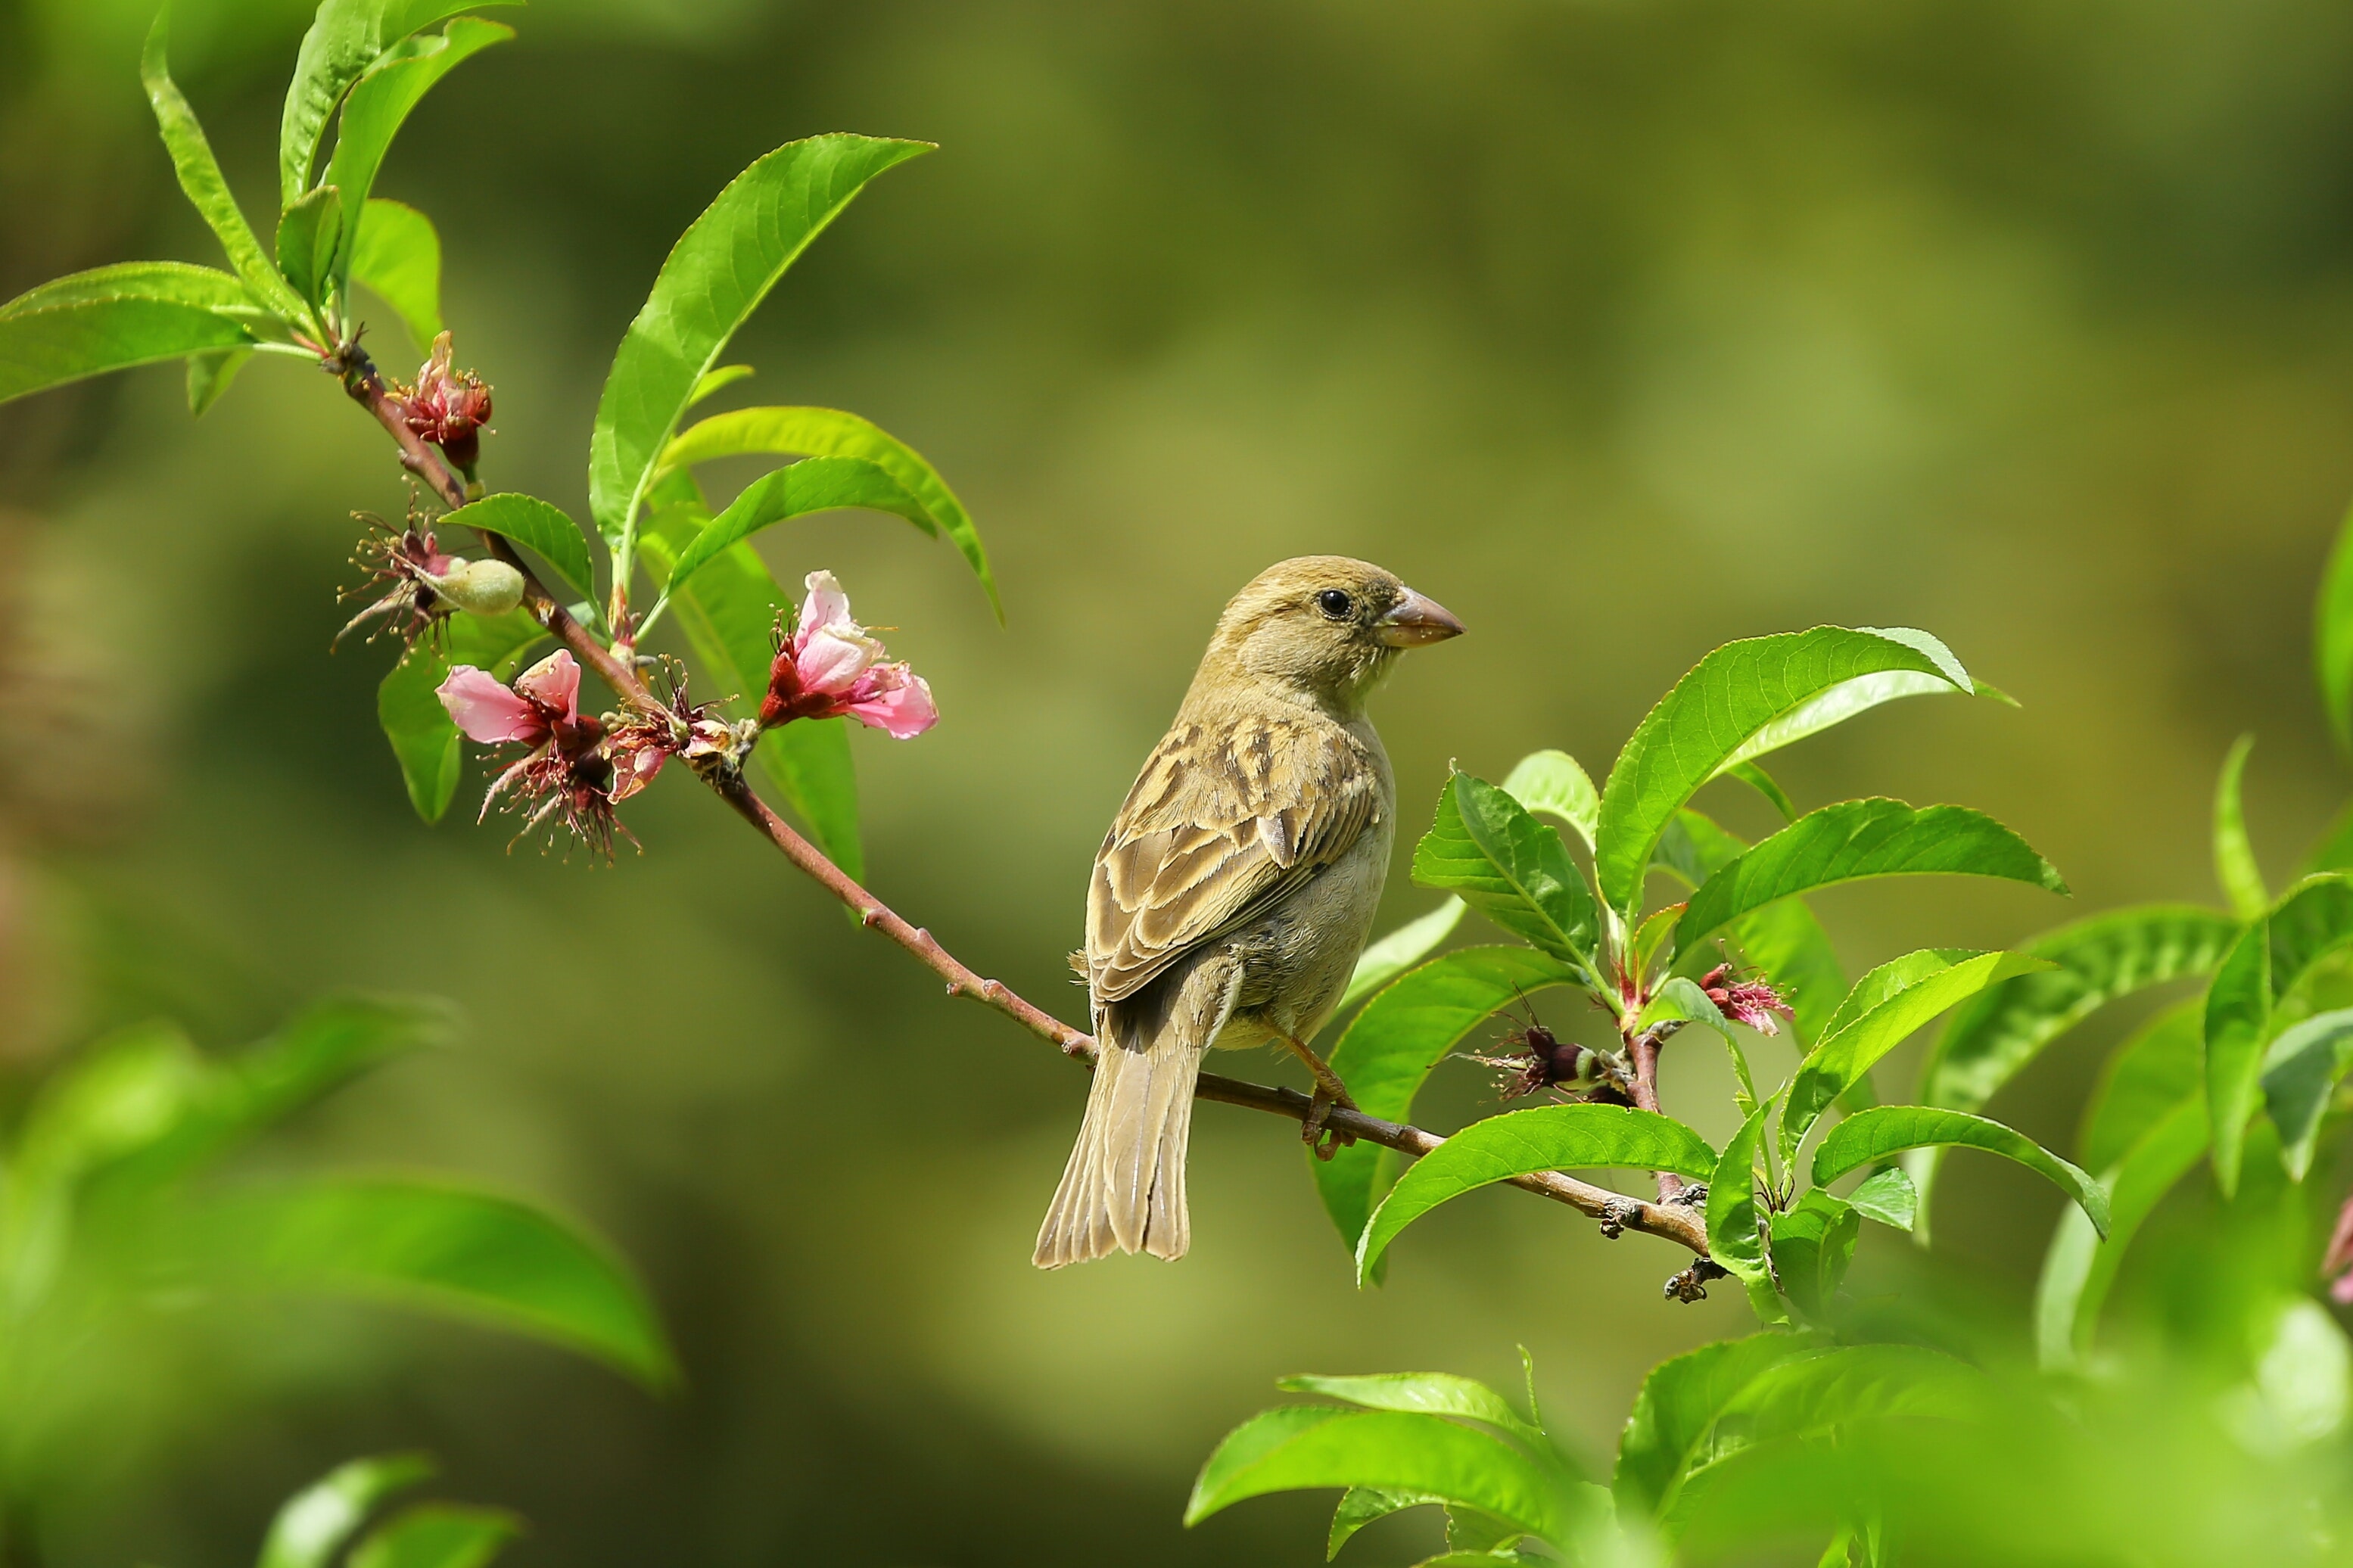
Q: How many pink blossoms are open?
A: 2